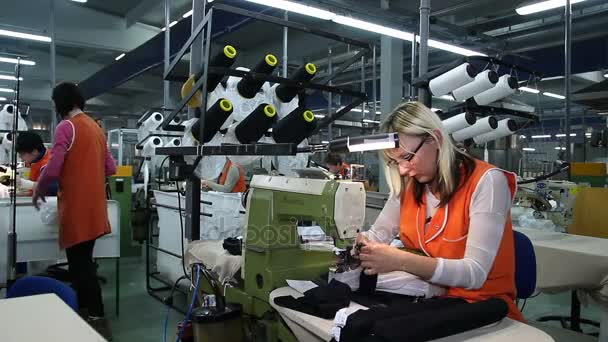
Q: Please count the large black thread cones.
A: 6